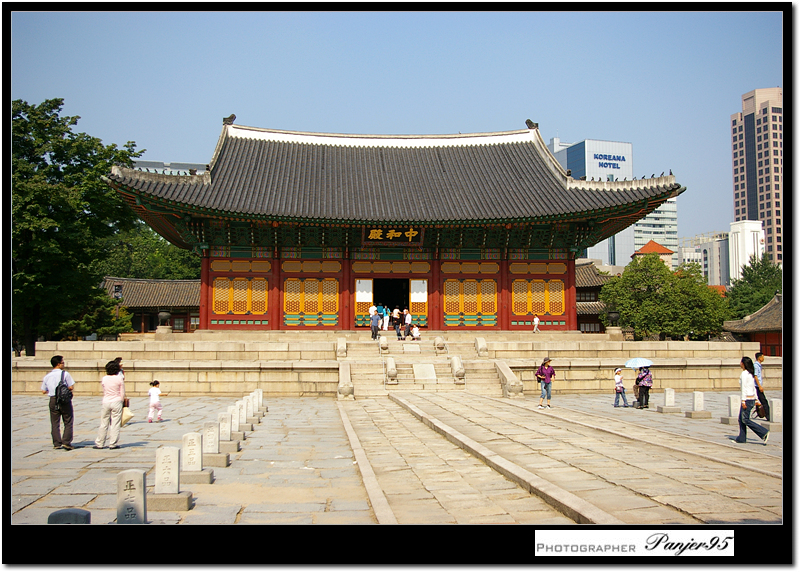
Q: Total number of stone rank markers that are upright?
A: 15